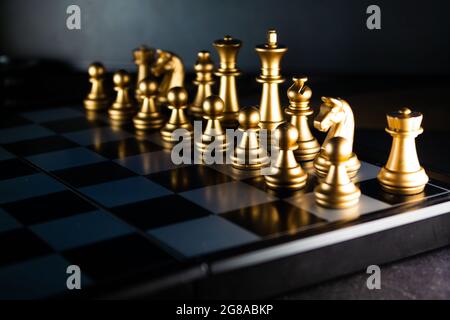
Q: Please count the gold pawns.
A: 8